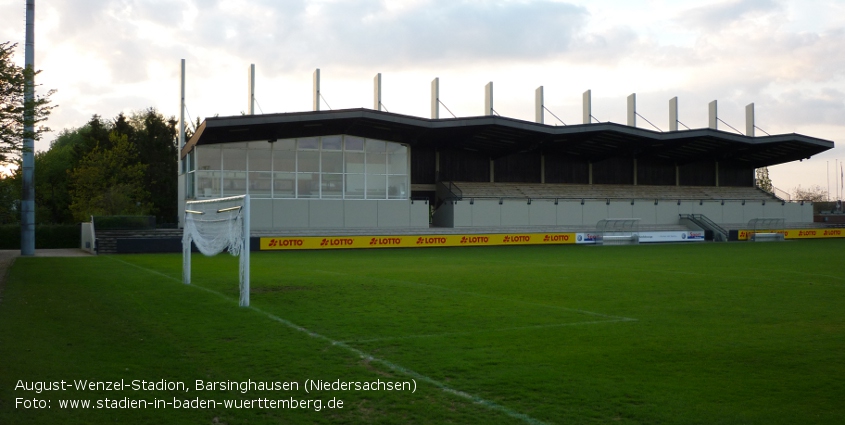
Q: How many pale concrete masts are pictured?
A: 12